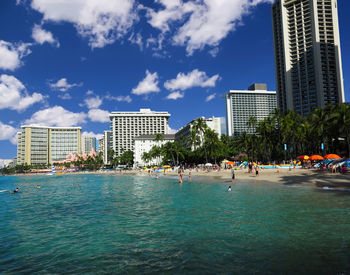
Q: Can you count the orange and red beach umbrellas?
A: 4